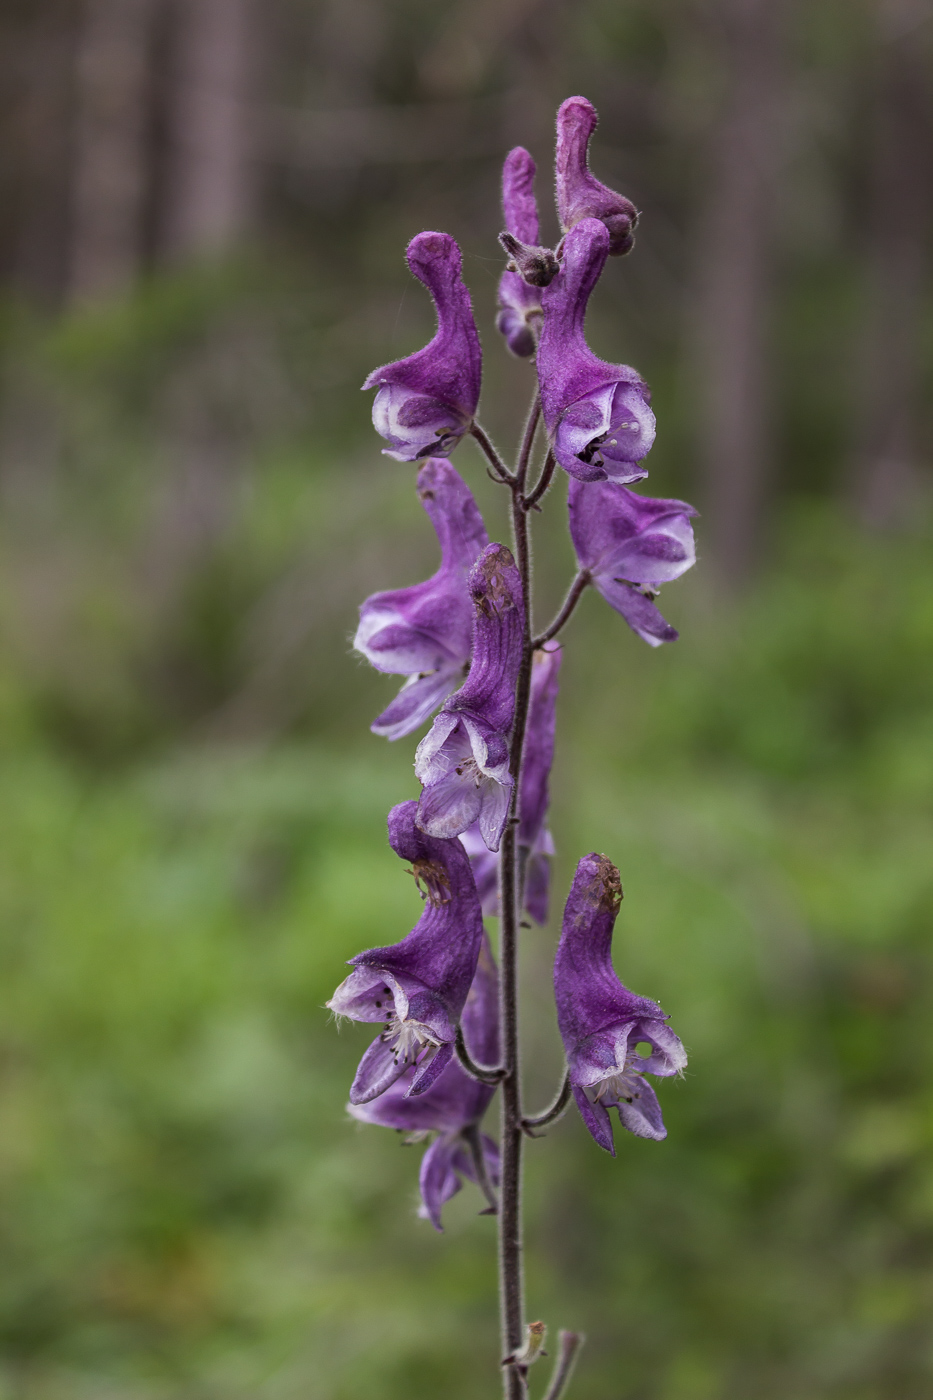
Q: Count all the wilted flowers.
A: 3